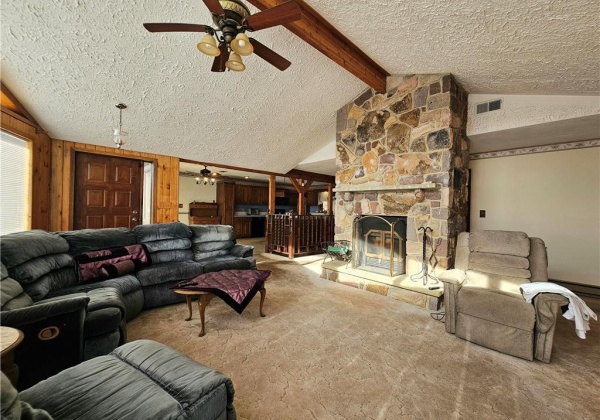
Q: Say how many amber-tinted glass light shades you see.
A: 3